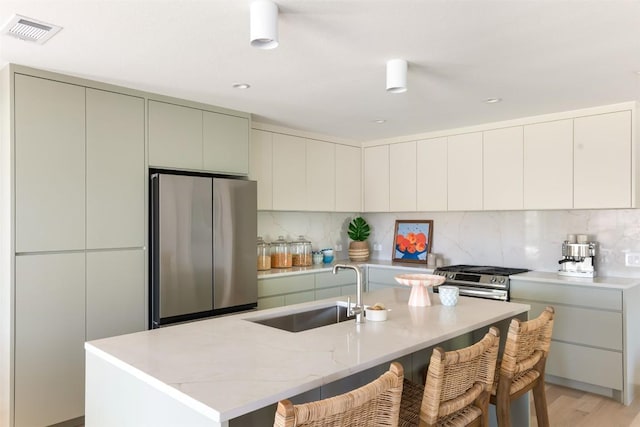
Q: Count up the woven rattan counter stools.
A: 3